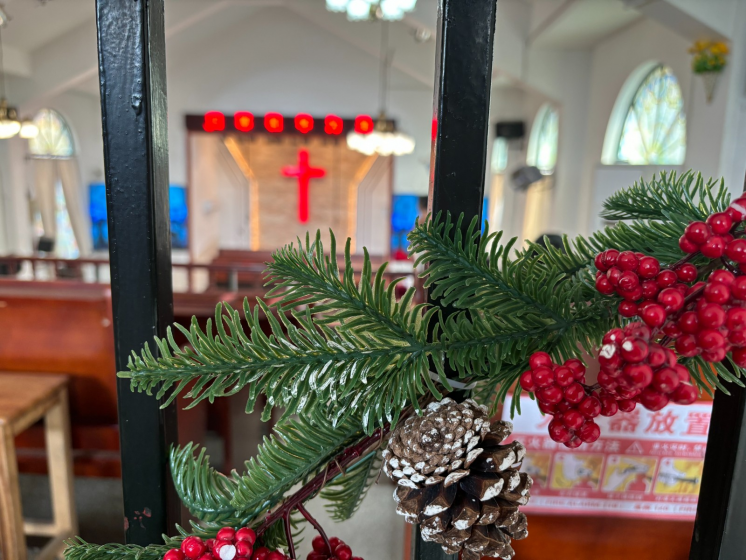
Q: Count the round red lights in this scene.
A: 6